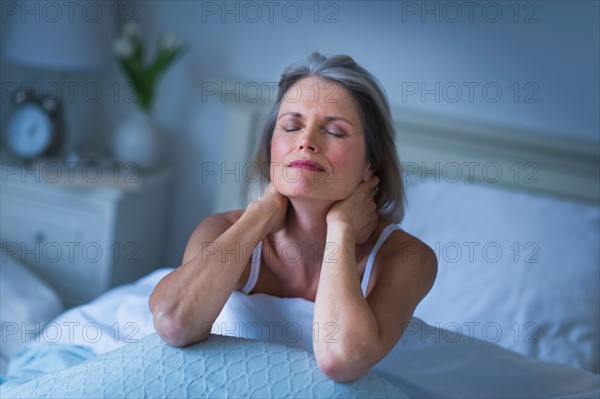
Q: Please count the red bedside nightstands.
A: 0